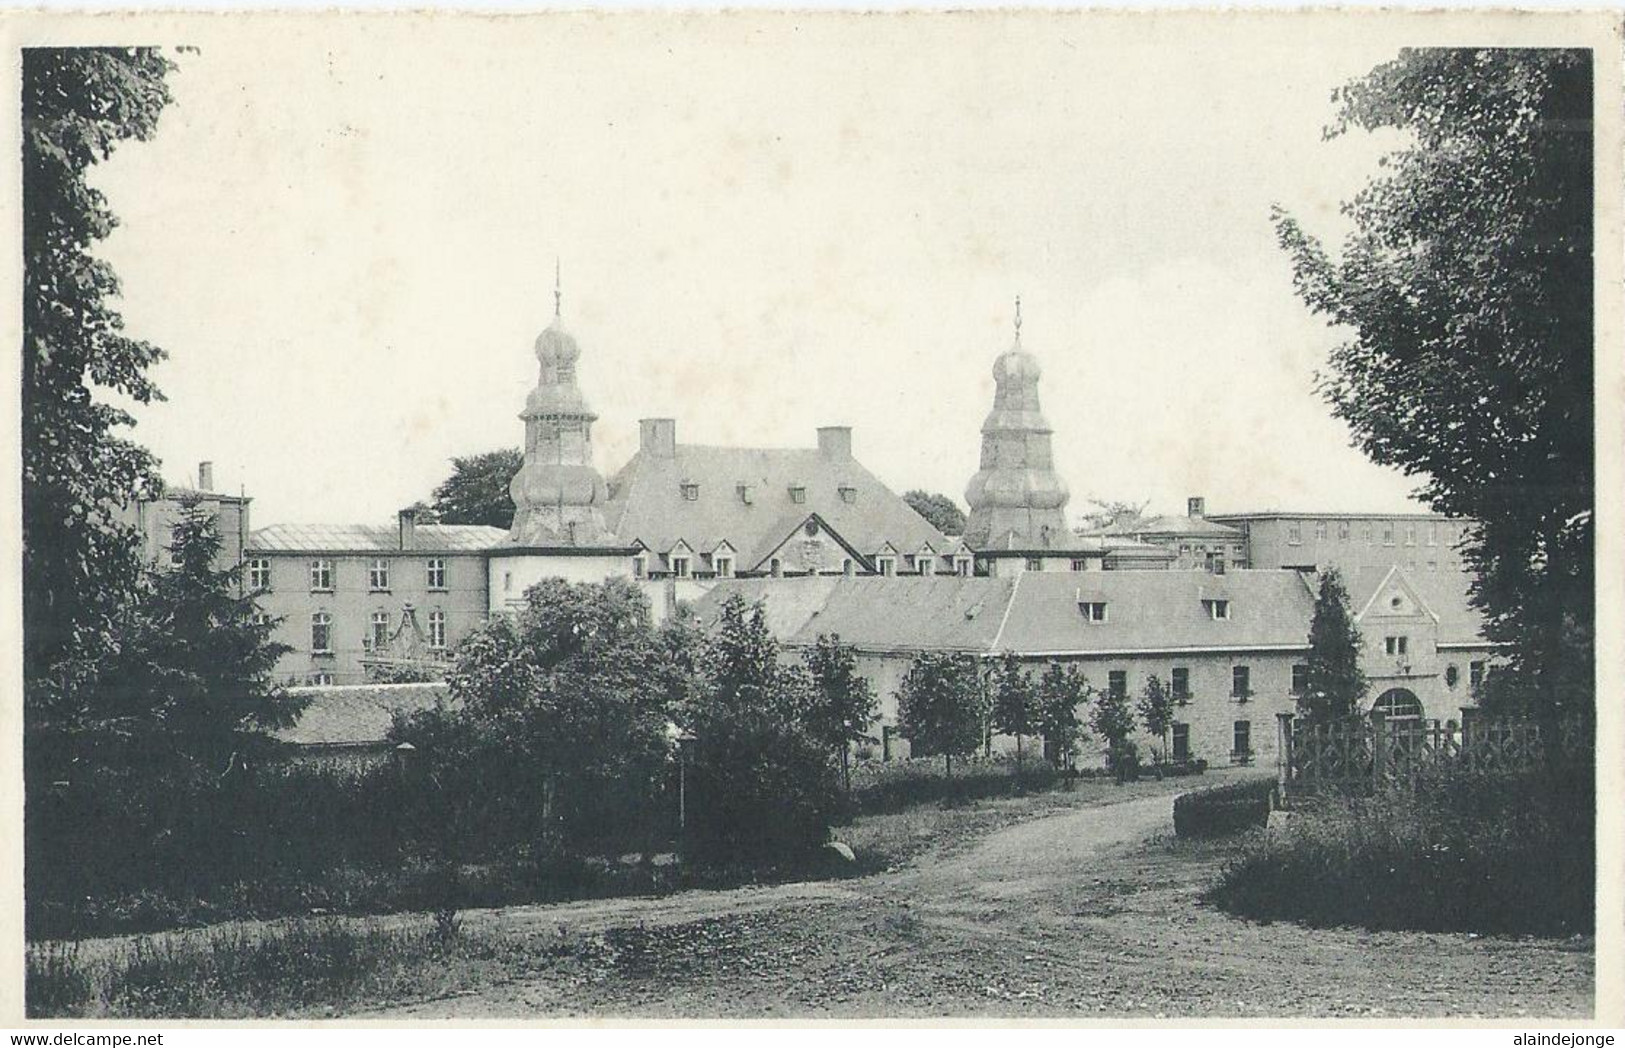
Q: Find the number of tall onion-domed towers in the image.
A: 2